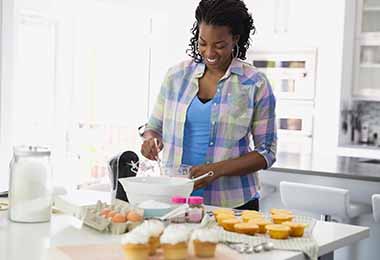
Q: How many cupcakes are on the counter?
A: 15